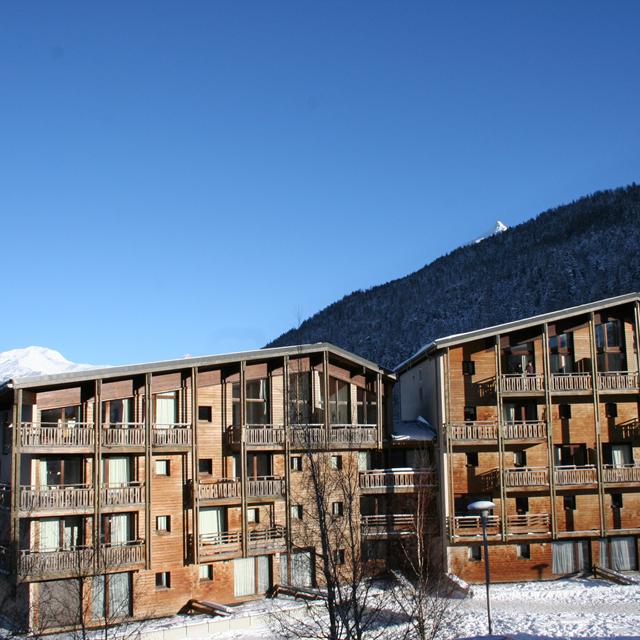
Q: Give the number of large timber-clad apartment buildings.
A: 2